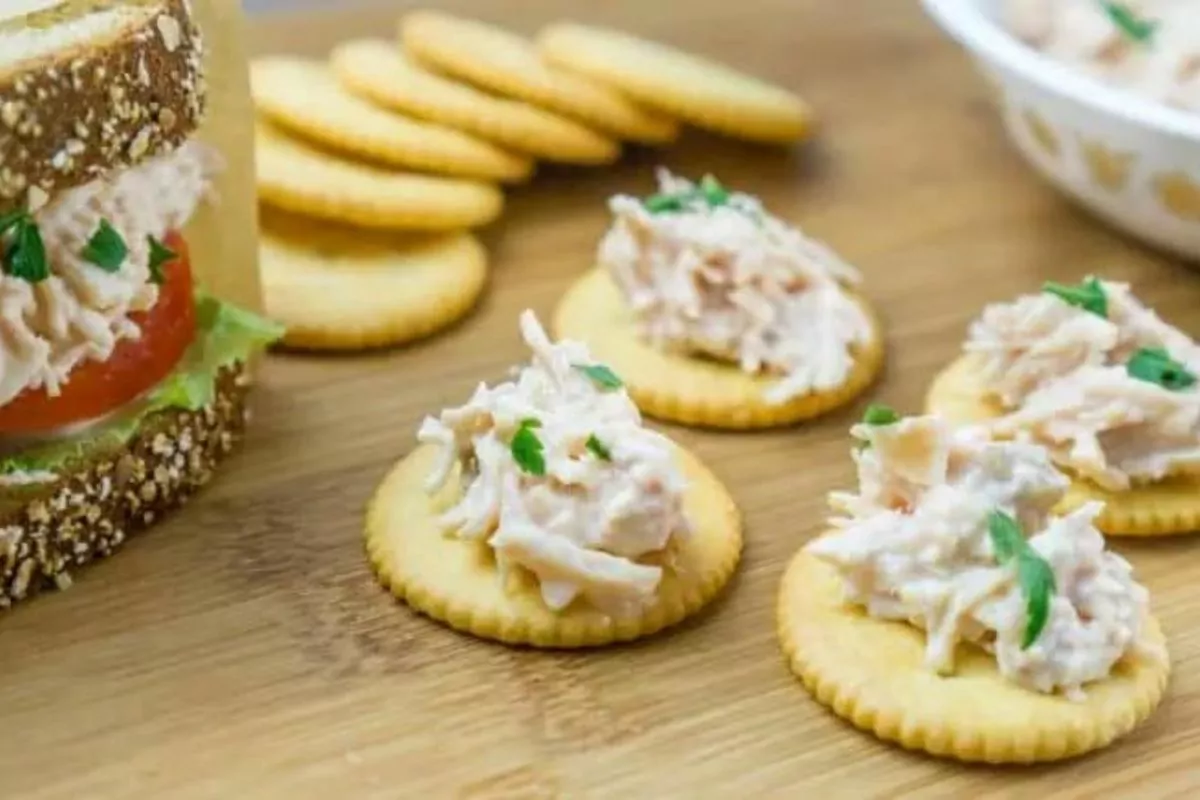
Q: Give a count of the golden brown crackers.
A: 10